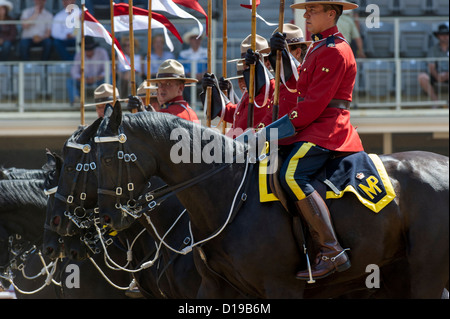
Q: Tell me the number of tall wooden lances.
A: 8